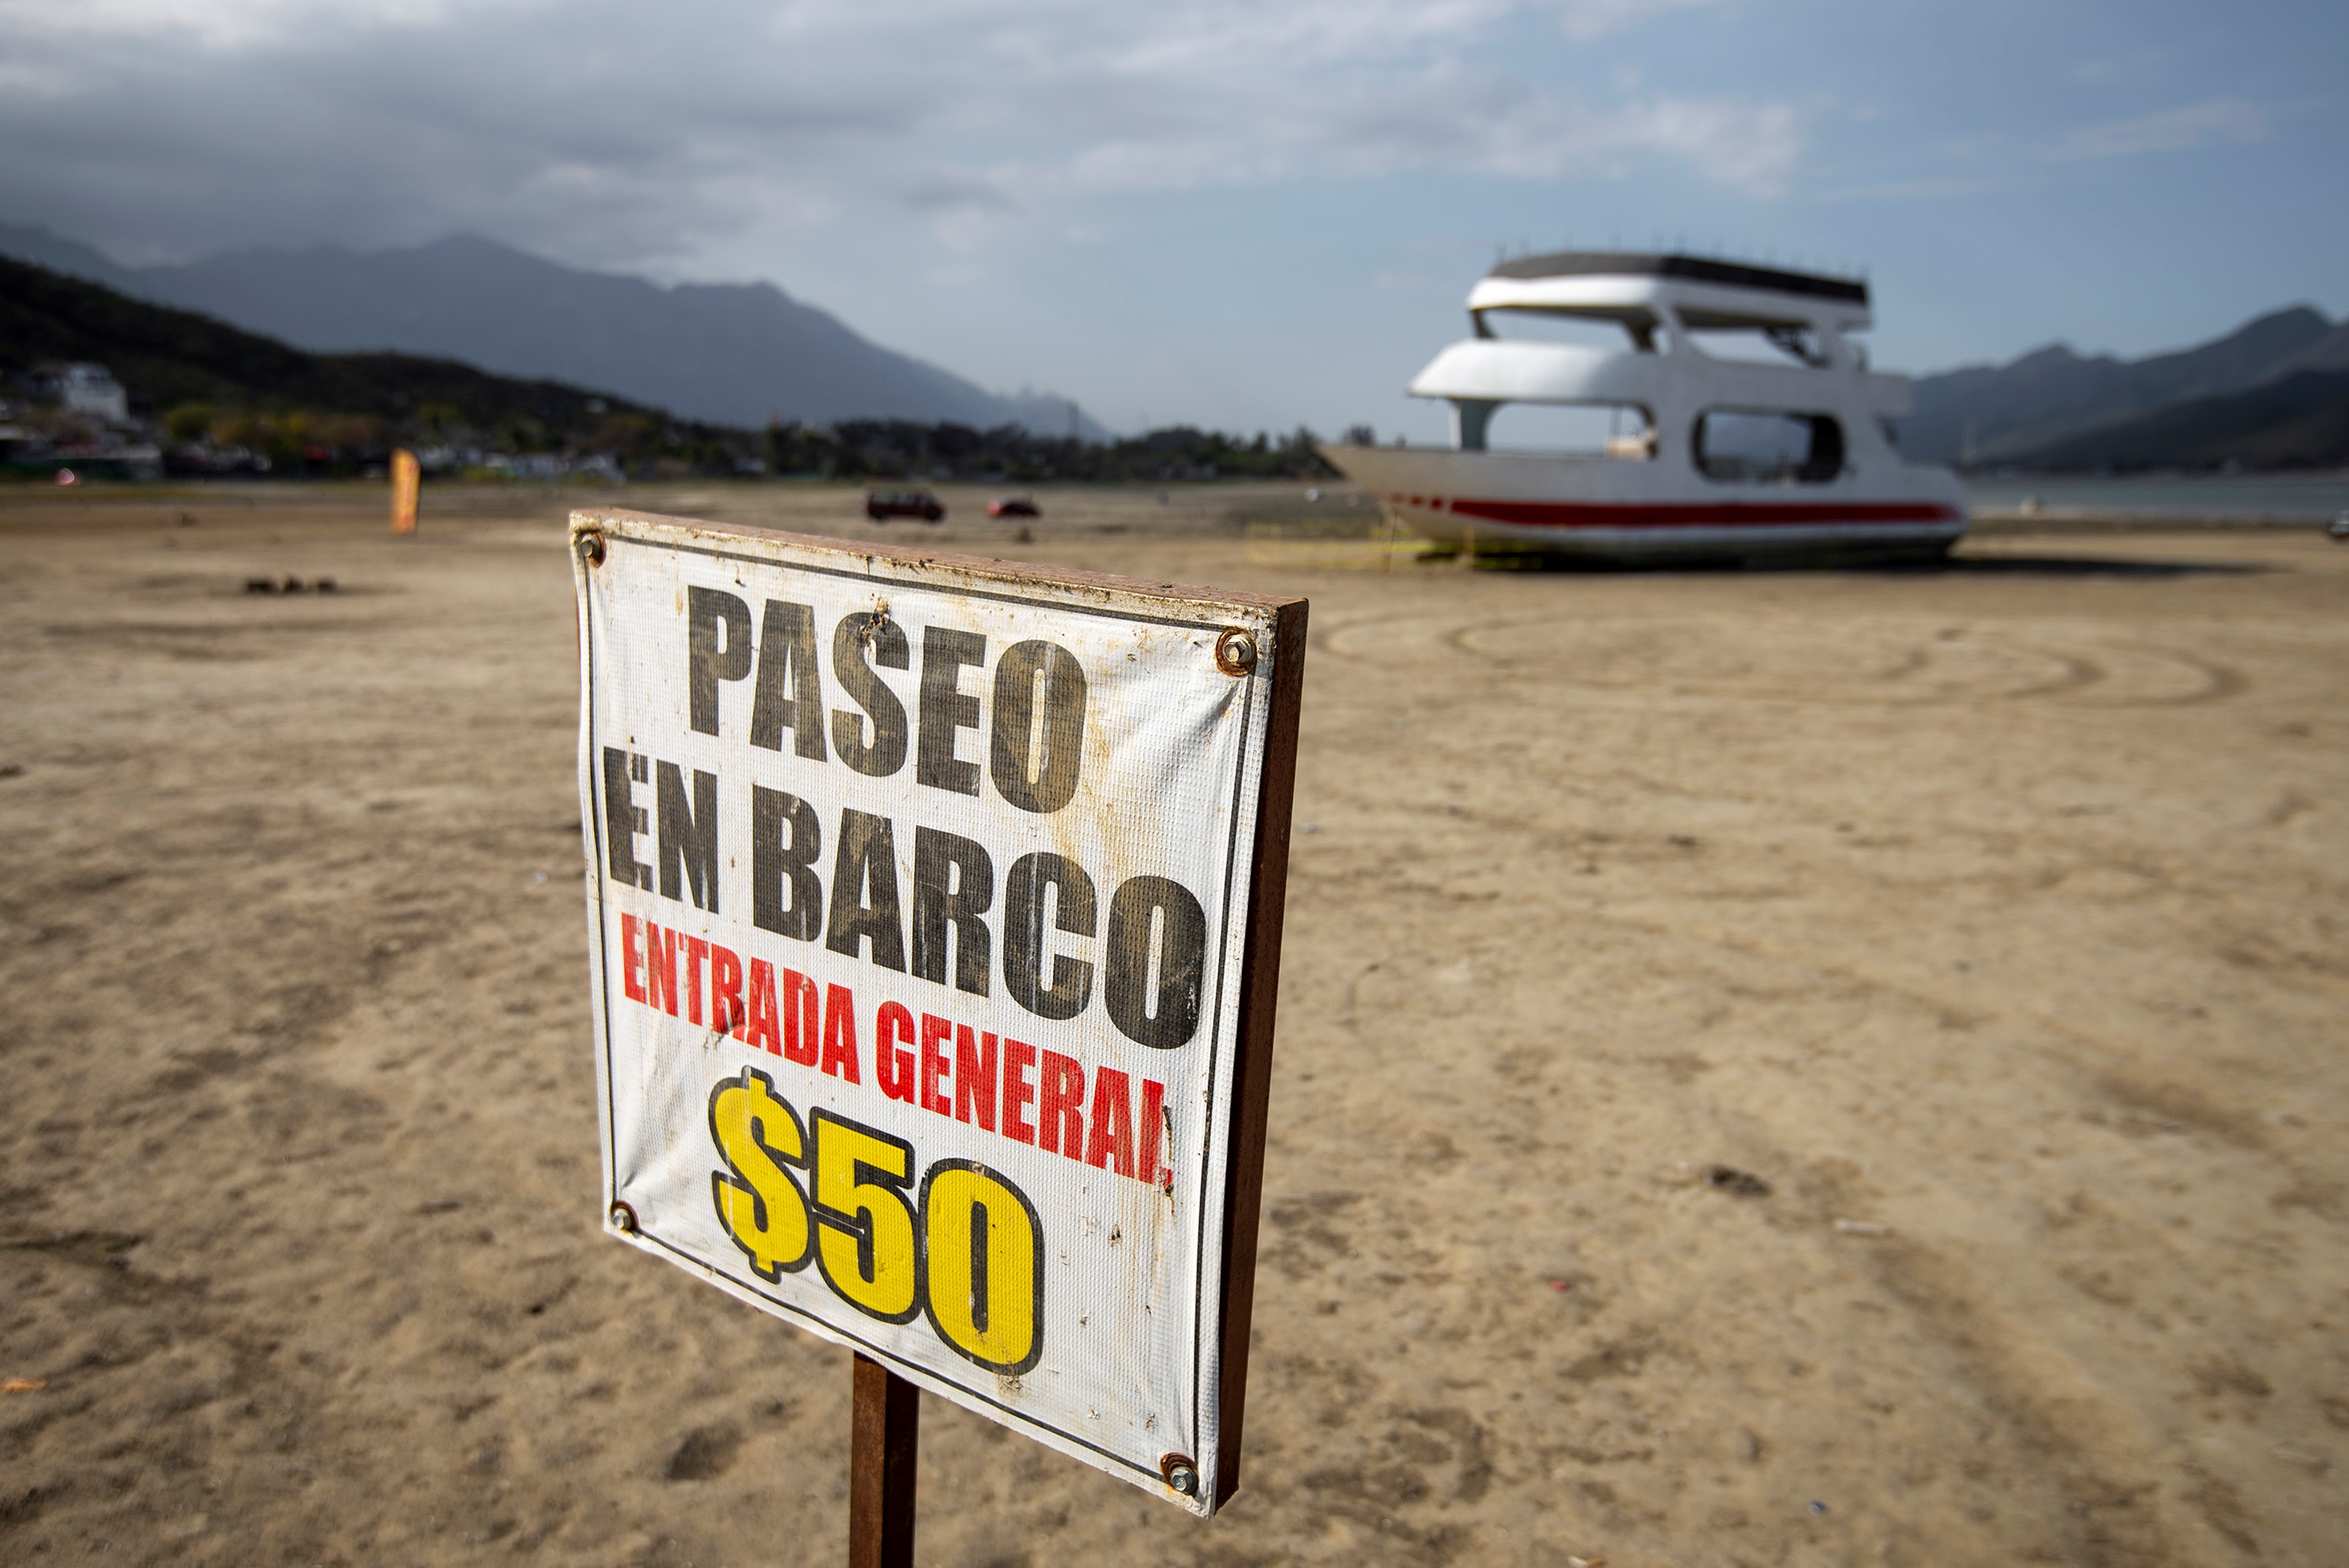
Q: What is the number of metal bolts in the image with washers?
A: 4